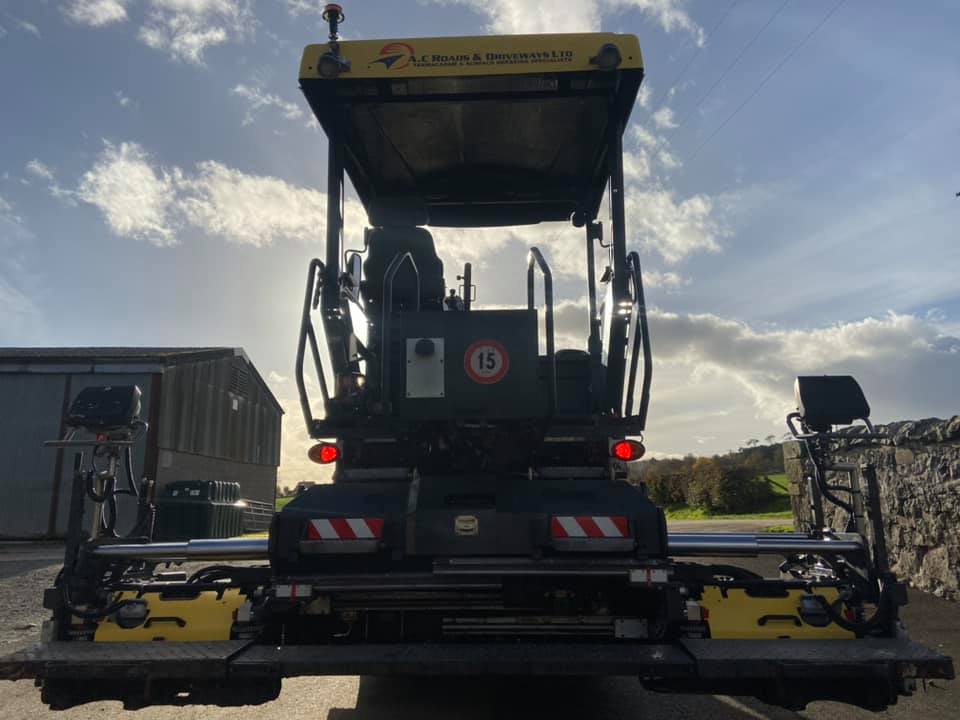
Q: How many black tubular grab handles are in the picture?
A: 4